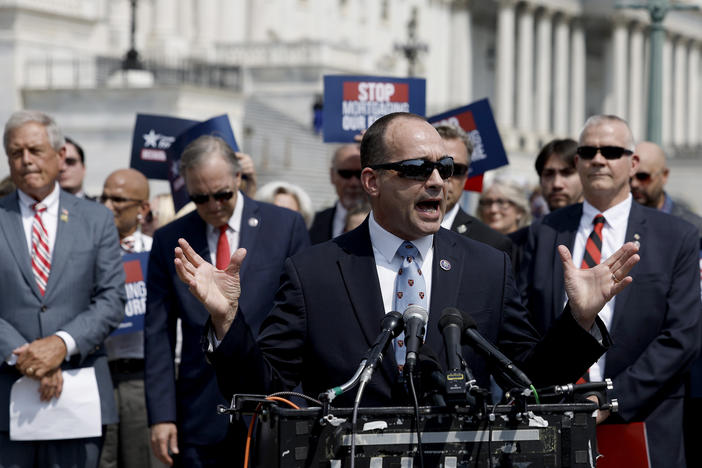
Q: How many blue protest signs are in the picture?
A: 5